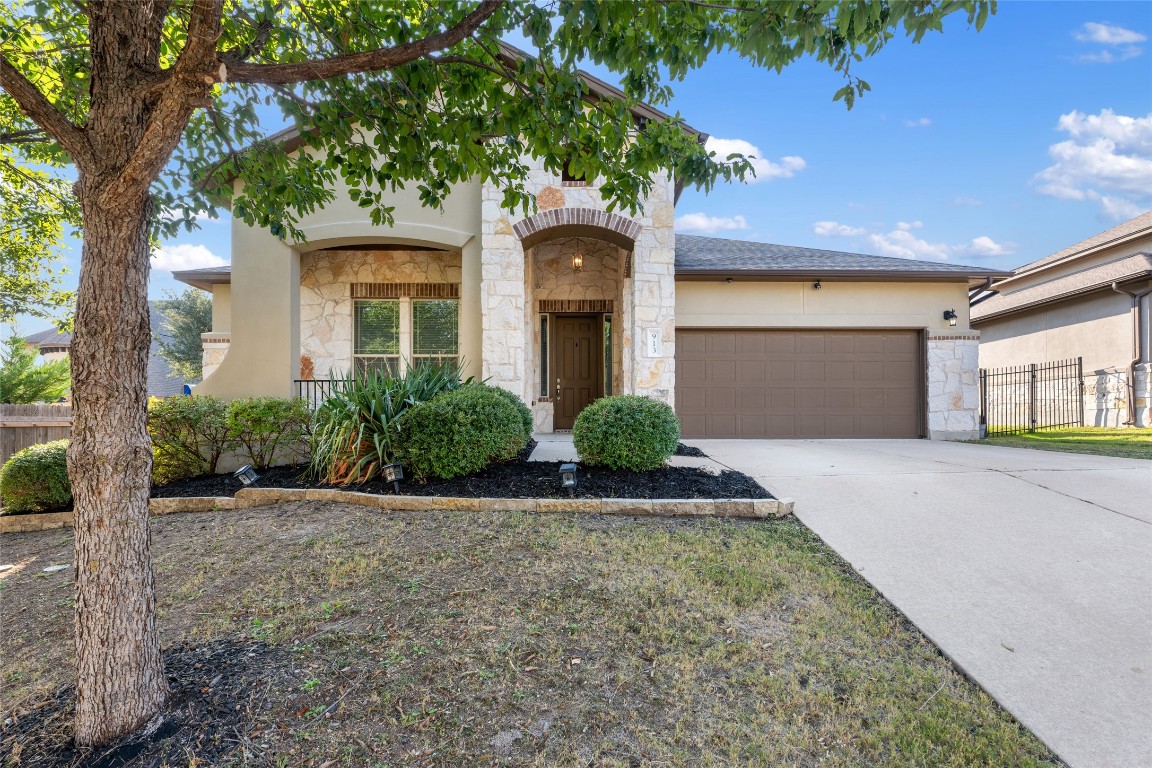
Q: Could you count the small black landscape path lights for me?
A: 3